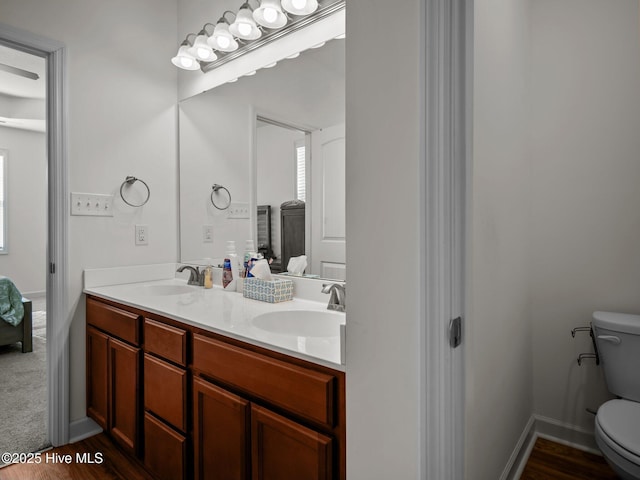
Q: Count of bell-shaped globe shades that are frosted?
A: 6